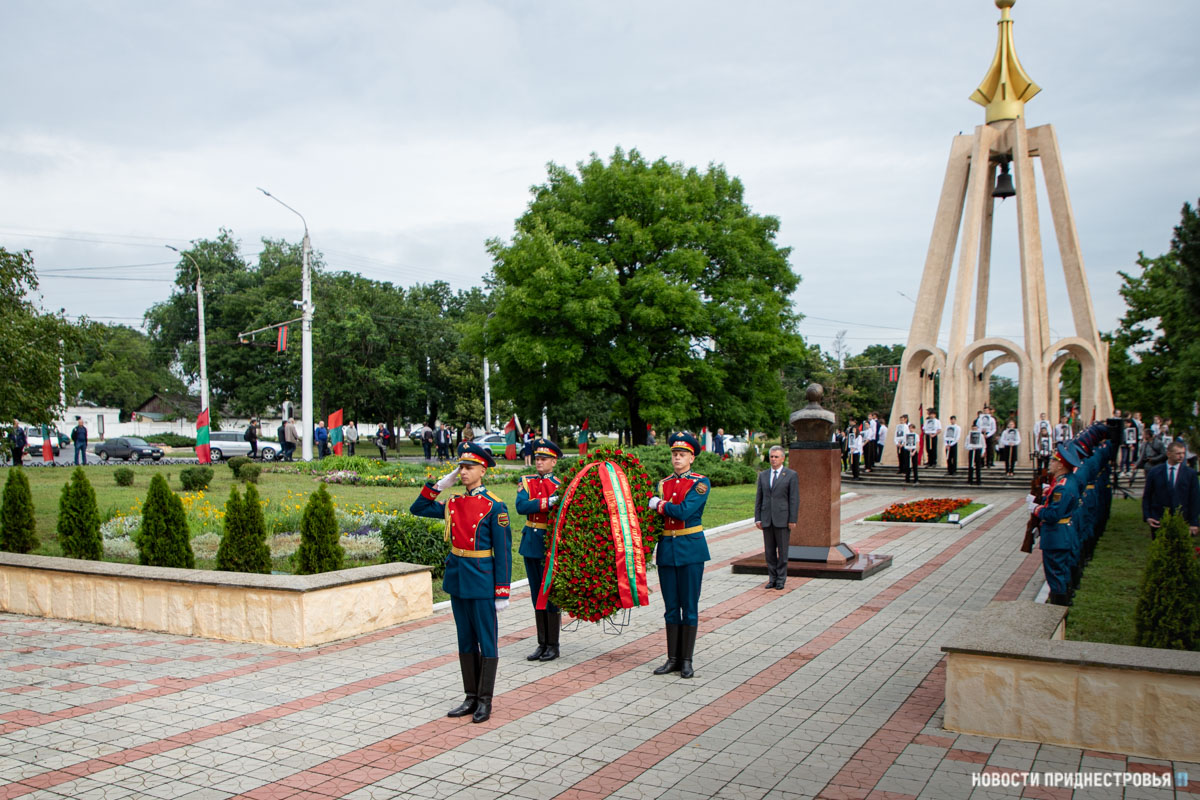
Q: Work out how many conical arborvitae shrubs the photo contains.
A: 6